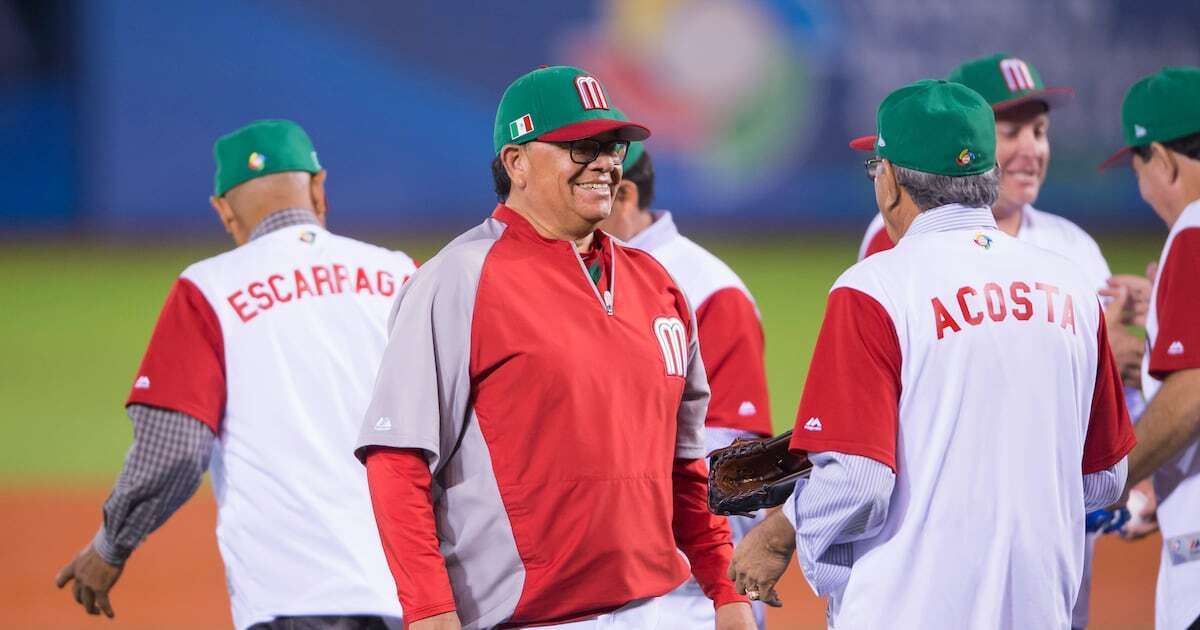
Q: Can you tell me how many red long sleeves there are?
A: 2